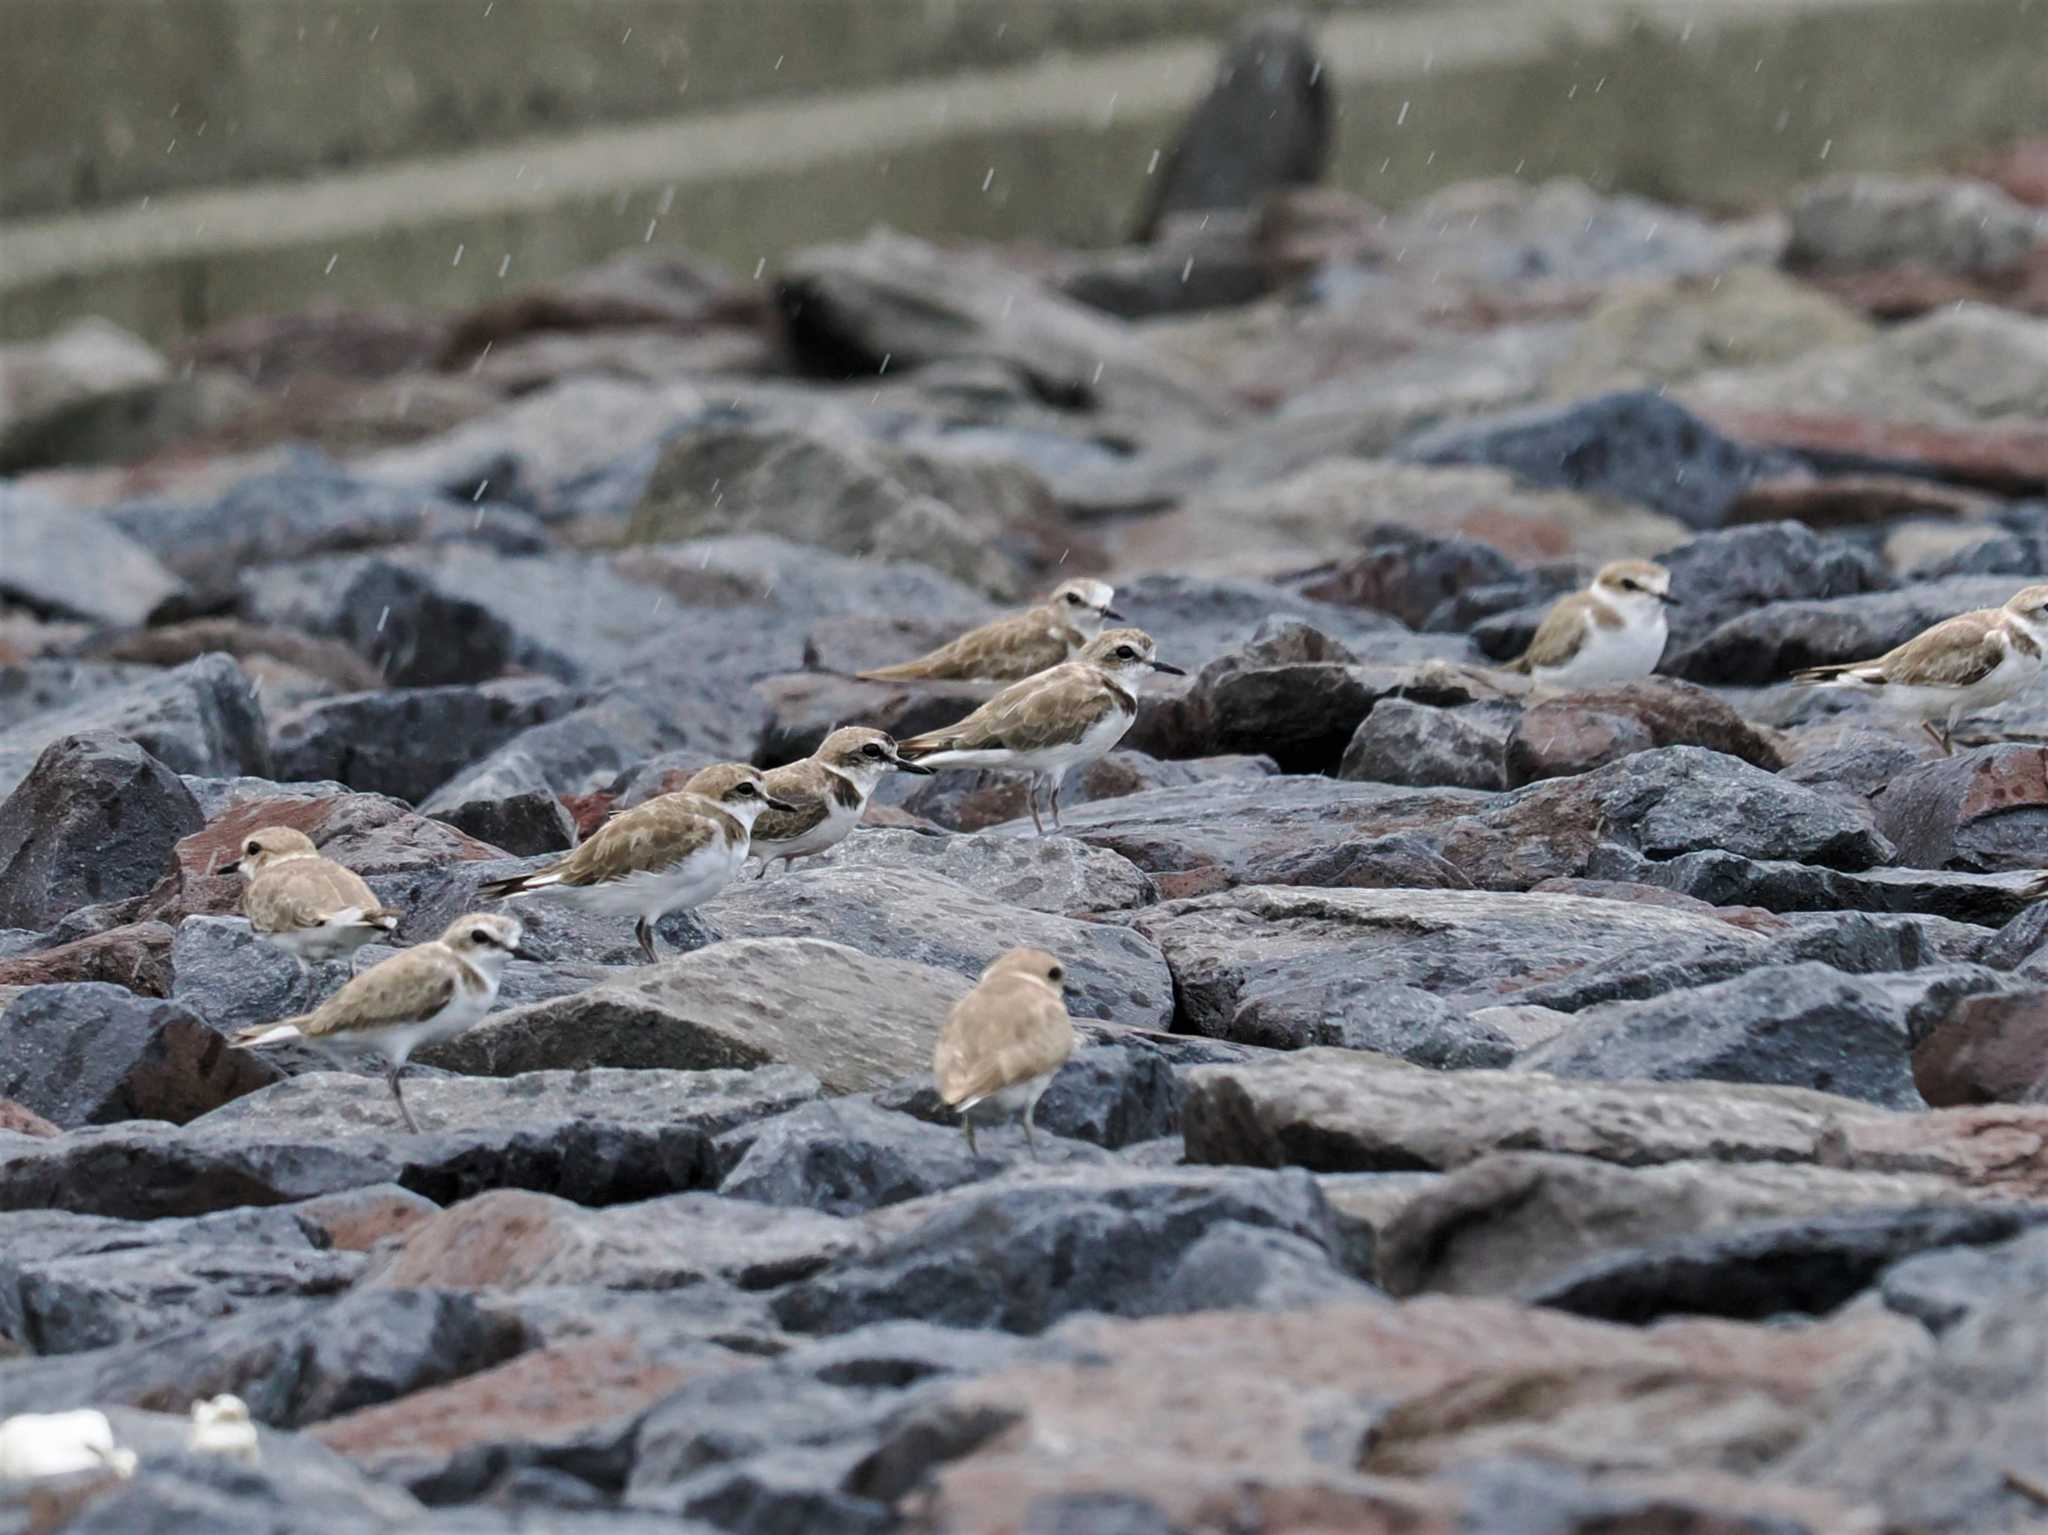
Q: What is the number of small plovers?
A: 9